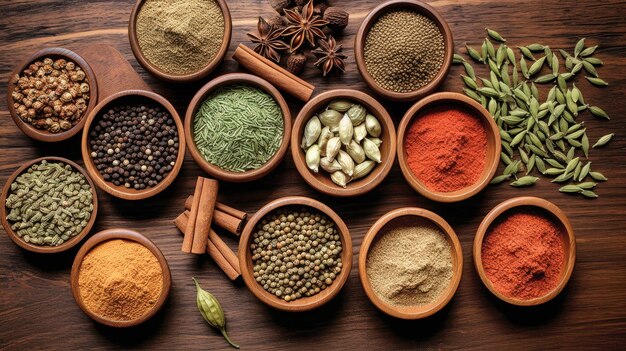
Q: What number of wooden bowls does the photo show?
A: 12